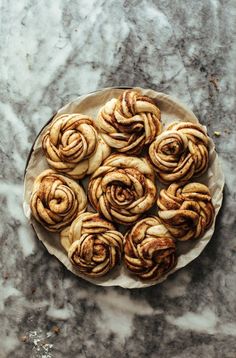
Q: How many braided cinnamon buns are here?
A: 8